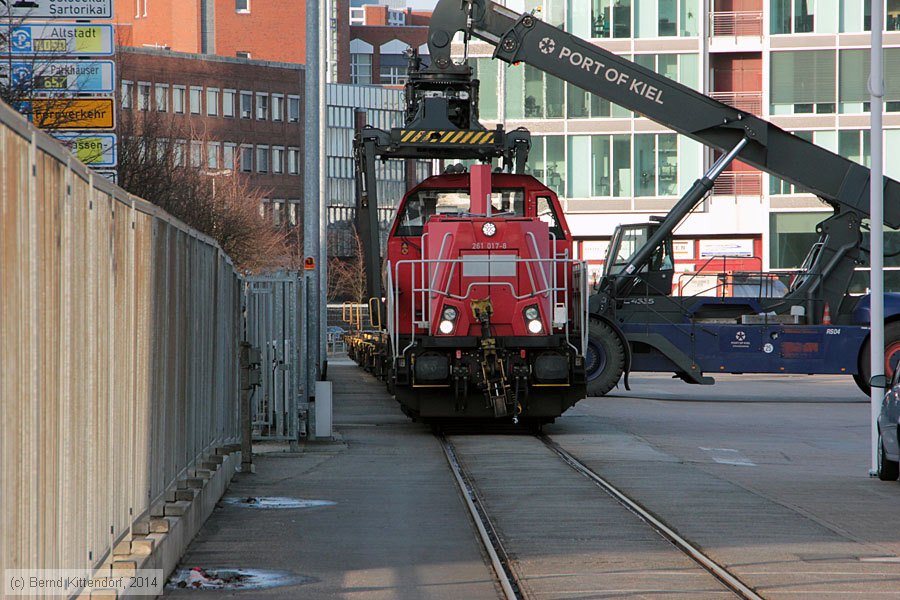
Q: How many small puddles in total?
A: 2